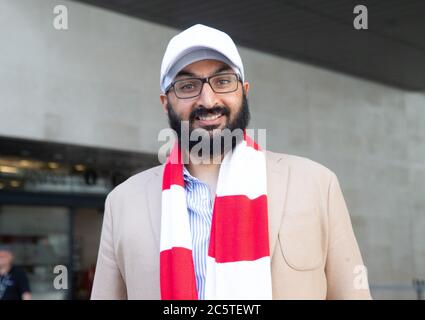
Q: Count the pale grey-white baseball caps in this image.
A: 1